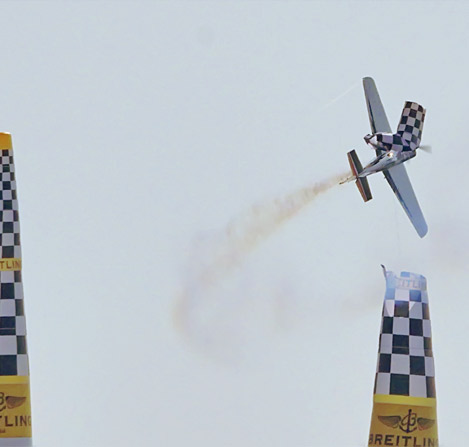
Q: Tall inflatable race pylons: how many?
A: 2